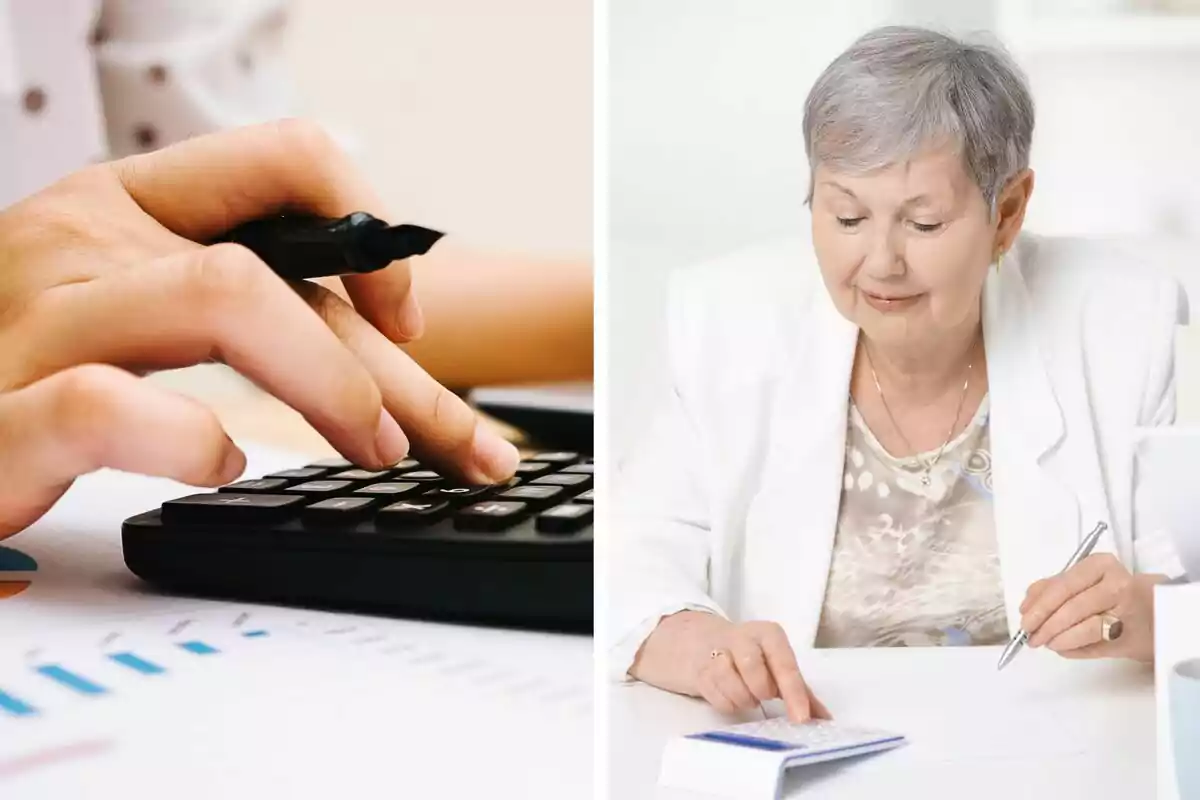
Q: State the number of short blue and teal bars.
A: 5